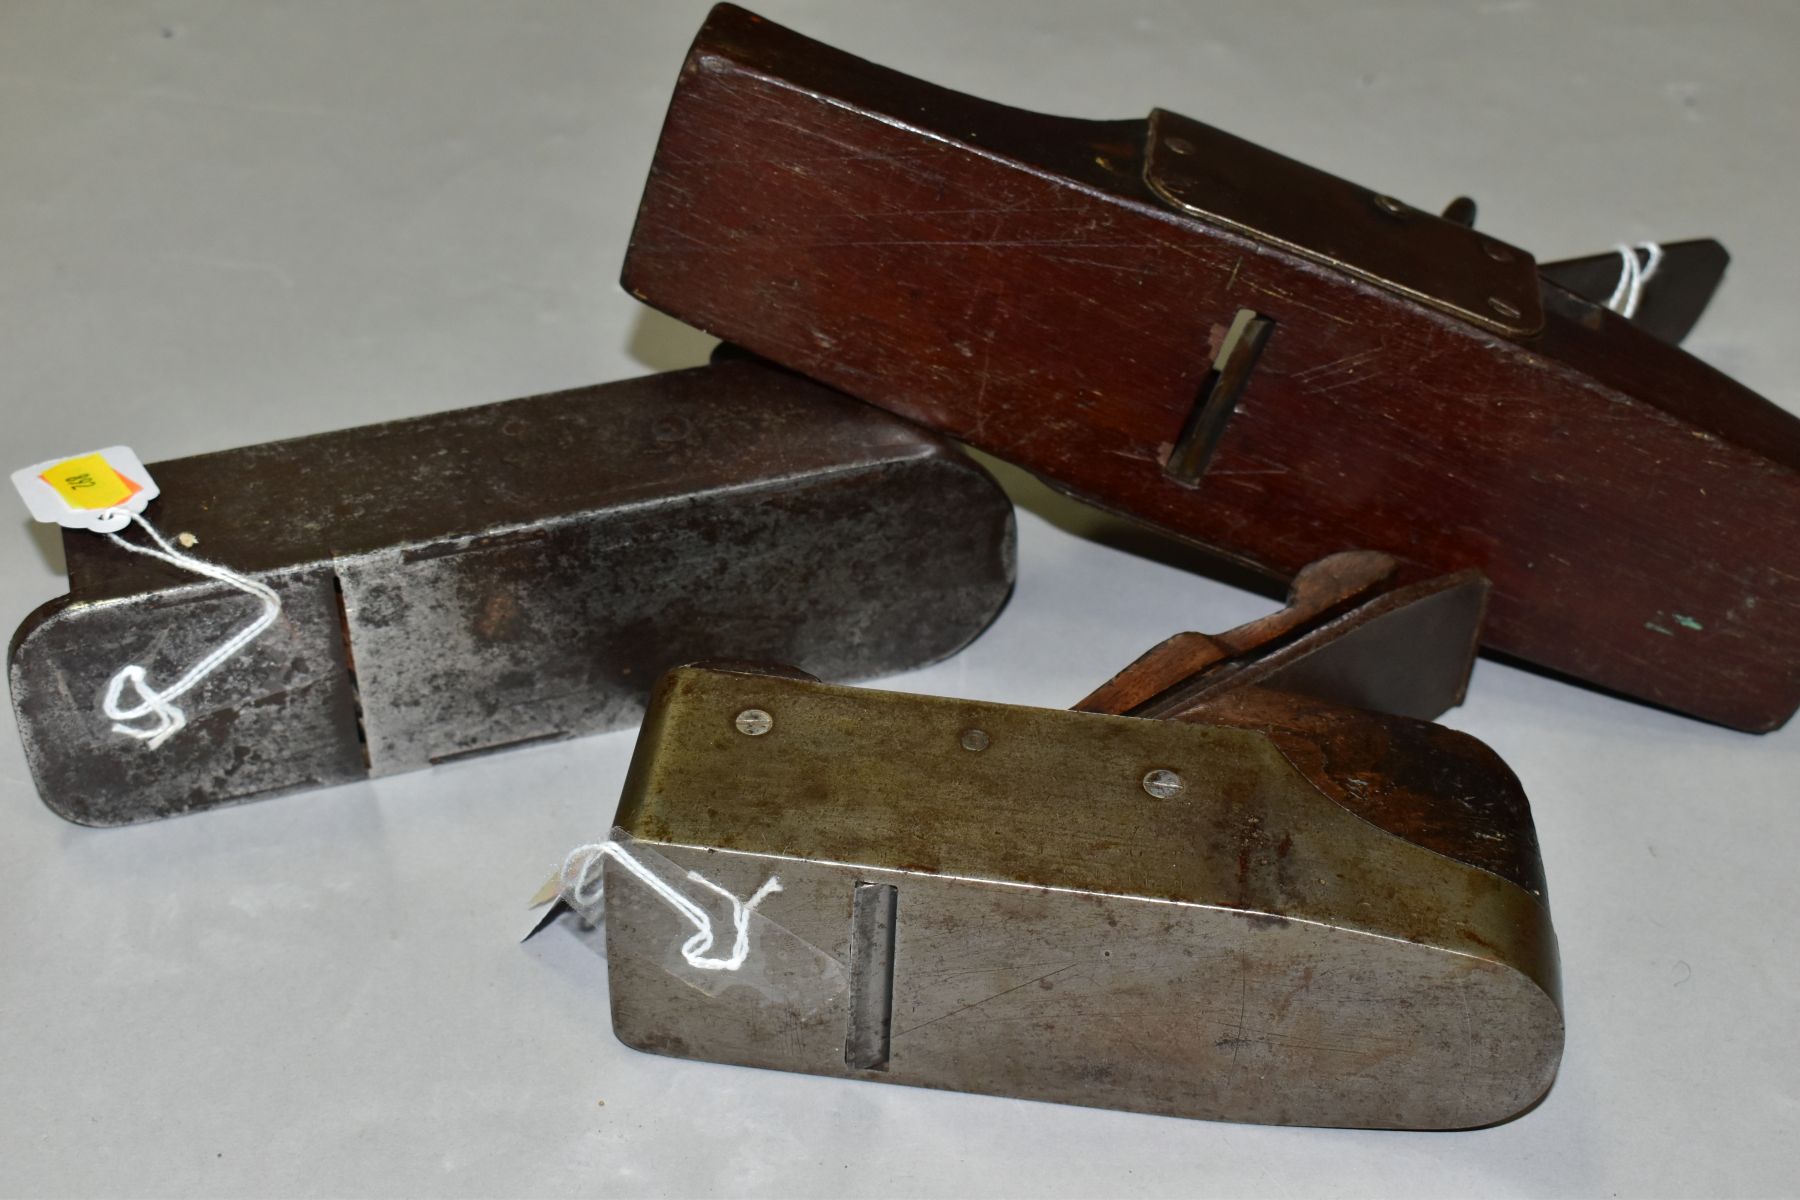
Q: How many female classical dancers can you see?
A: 0